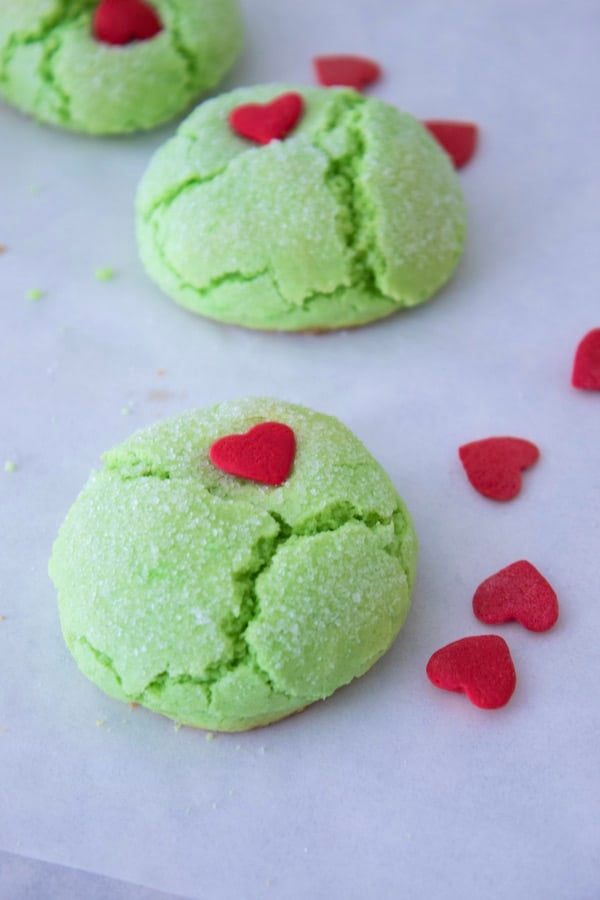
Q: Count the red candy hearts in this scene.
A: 9